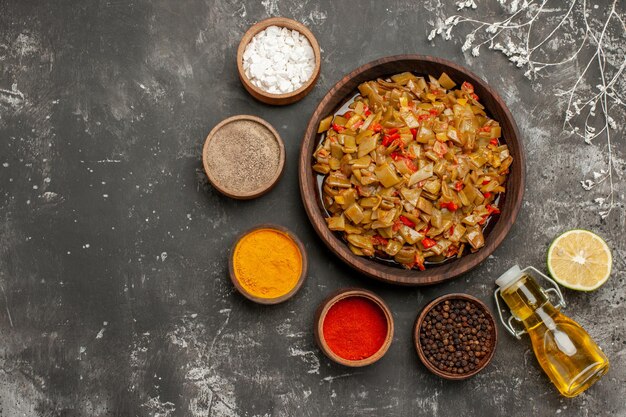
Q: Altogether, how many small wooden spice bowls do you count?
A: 5